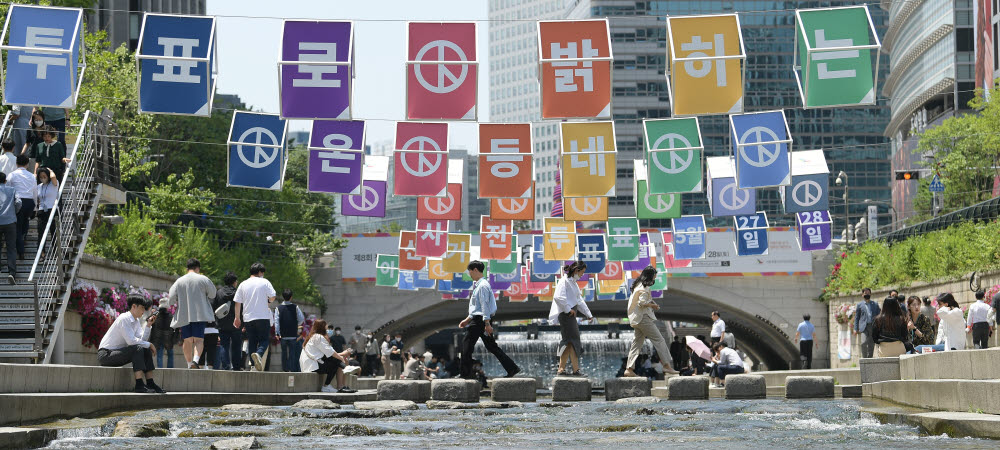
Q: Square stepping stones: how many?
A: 8